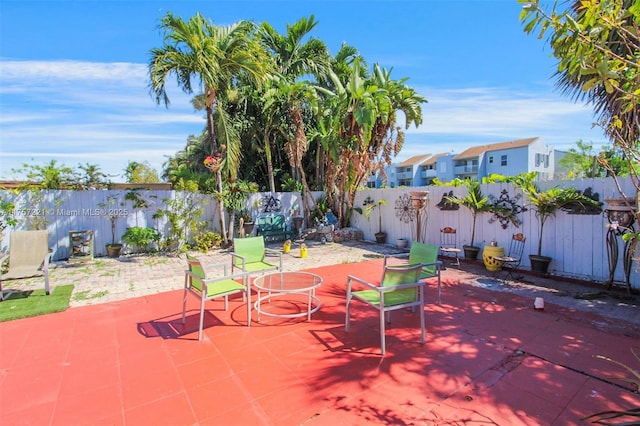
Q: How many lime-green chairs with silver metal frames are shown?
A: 4